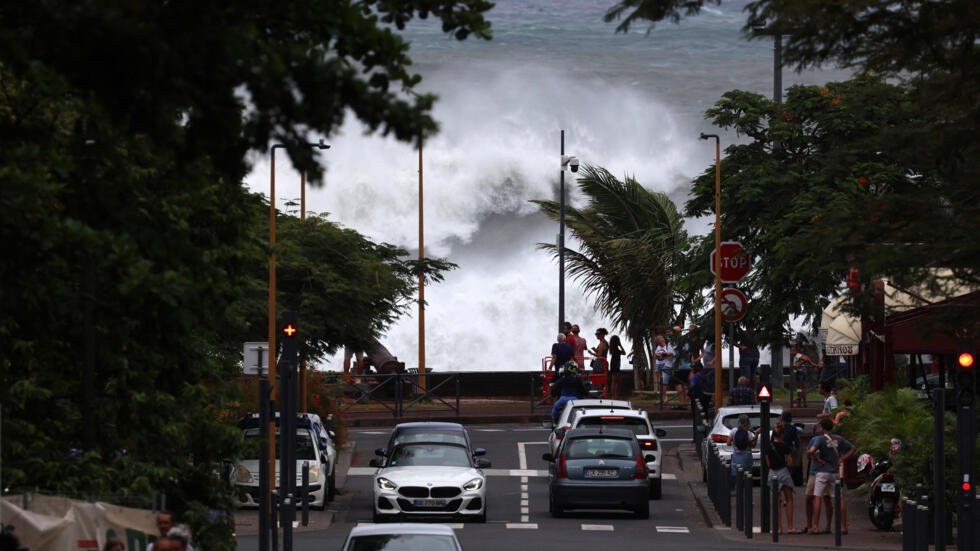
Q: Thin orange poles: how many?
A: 4